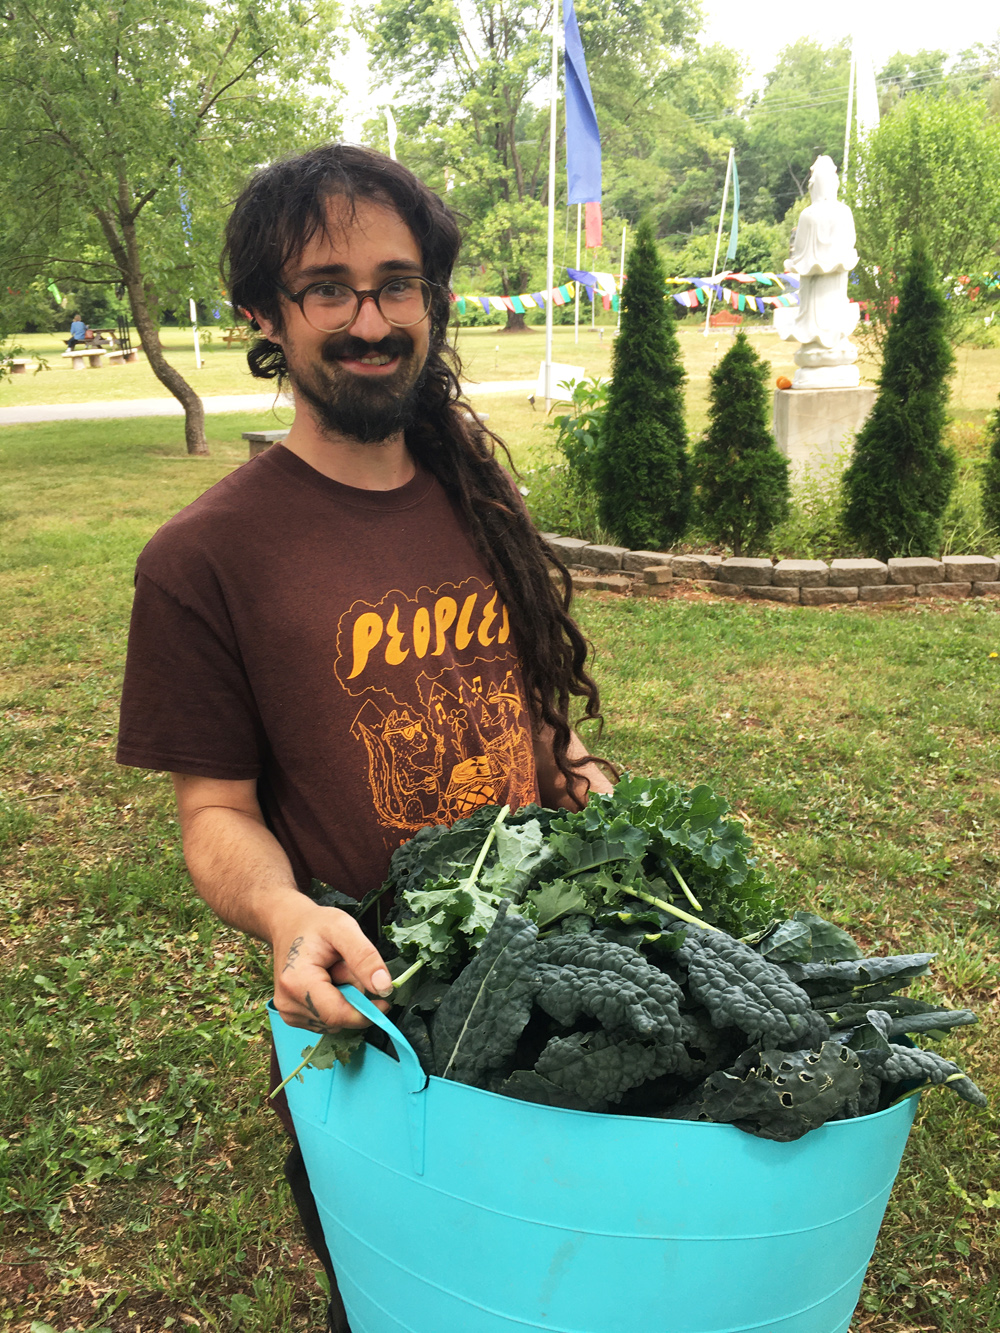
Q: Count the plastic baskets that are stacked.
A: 1